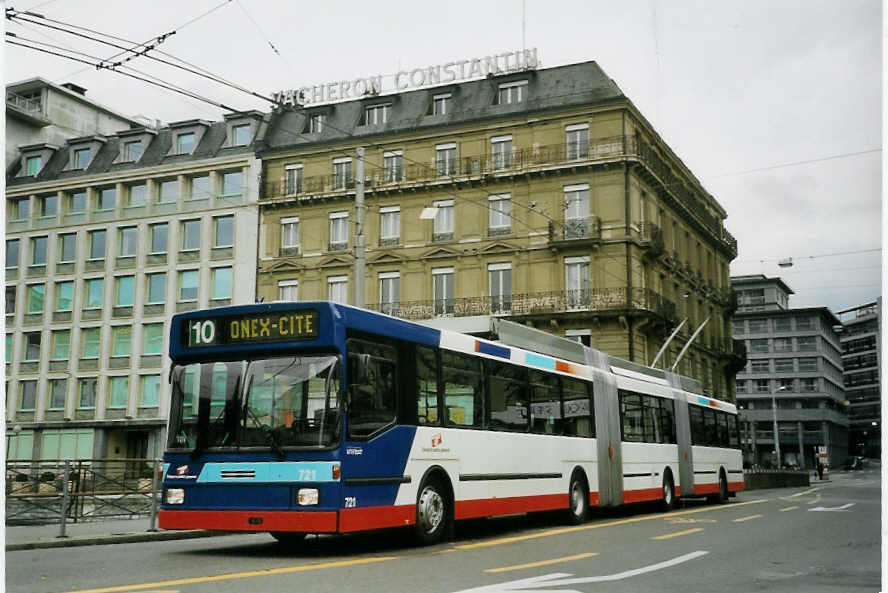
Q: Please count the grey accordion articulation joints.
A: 2